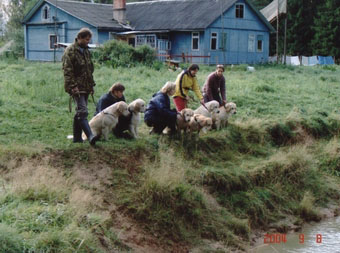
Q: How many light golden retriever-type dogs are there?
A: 6